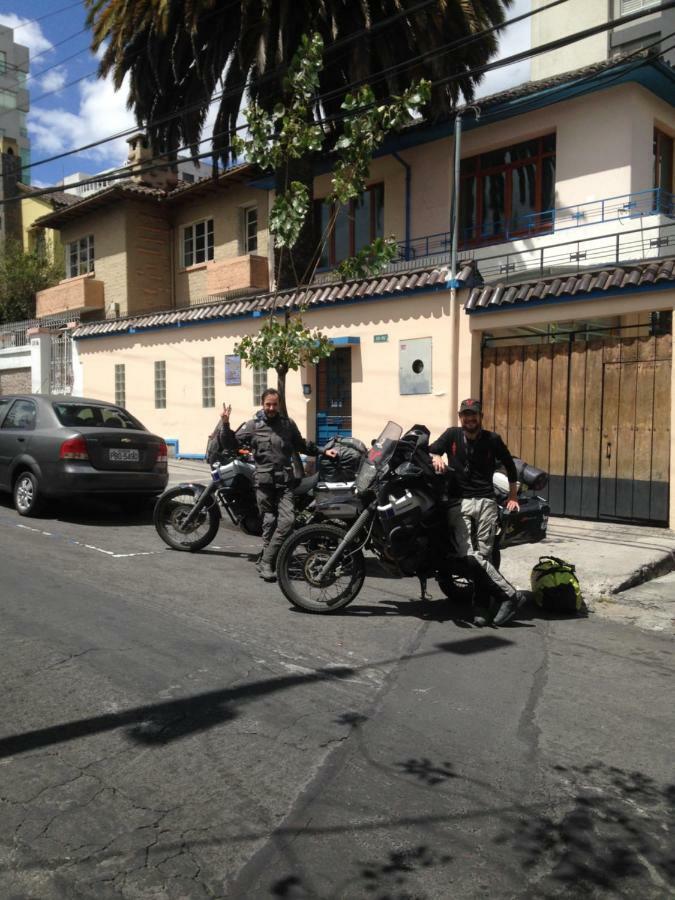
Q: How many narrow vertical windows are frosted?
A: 4